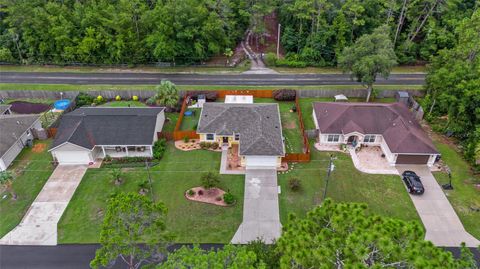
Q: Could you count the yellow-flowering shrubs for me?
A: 3